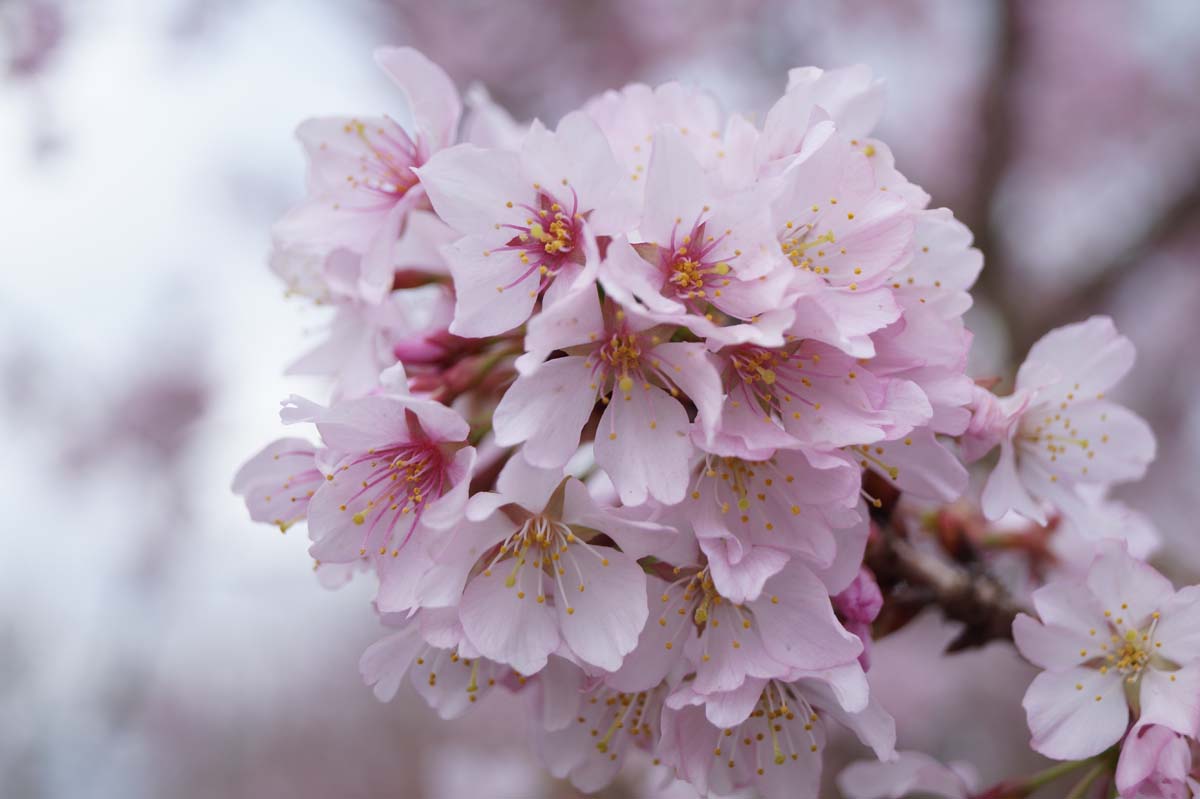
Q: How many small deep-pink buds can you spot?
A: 2